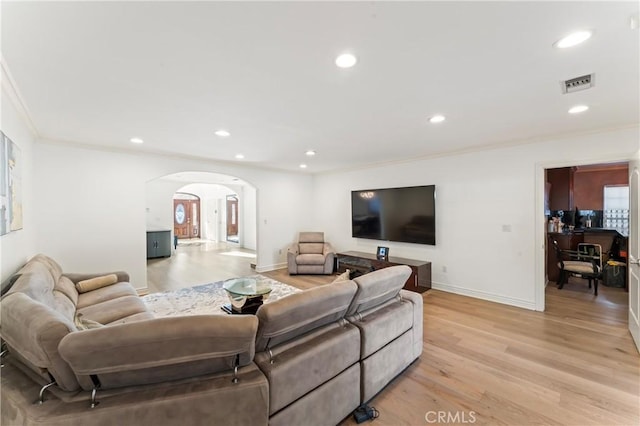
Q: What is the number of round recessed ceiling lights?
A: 9